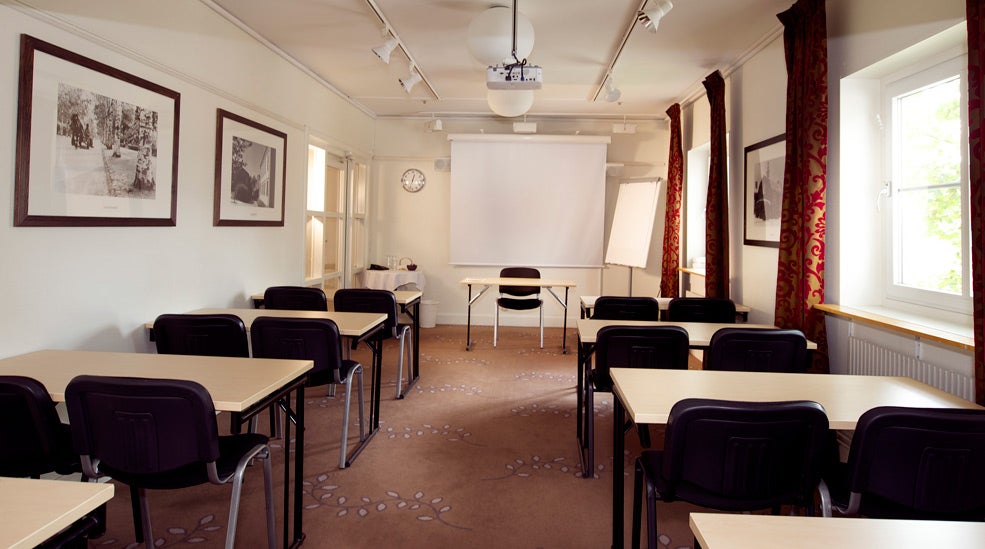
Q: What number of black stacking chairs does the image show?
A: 13